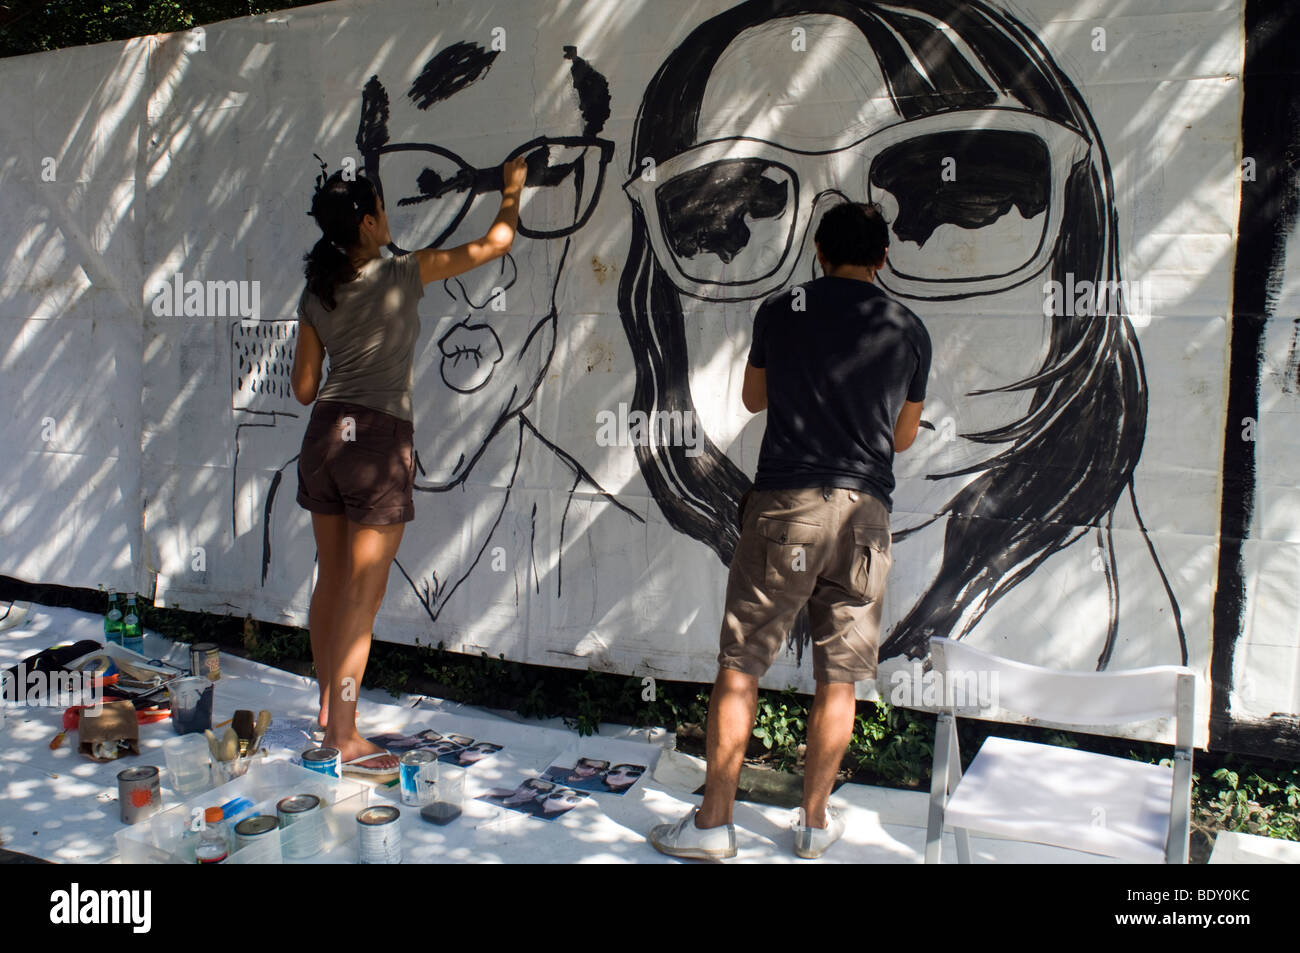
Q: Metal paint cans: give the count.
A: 7